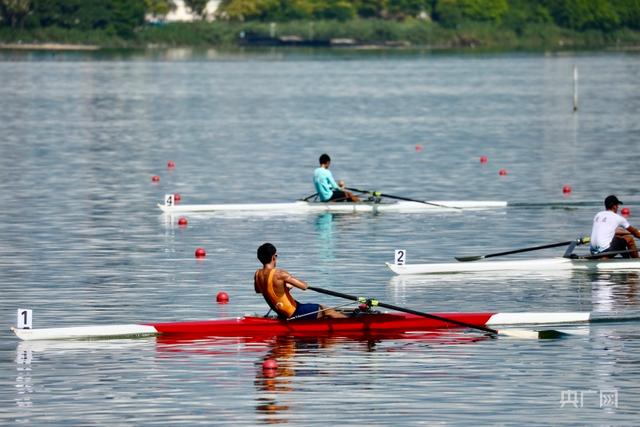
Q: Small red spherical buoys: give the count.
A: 12